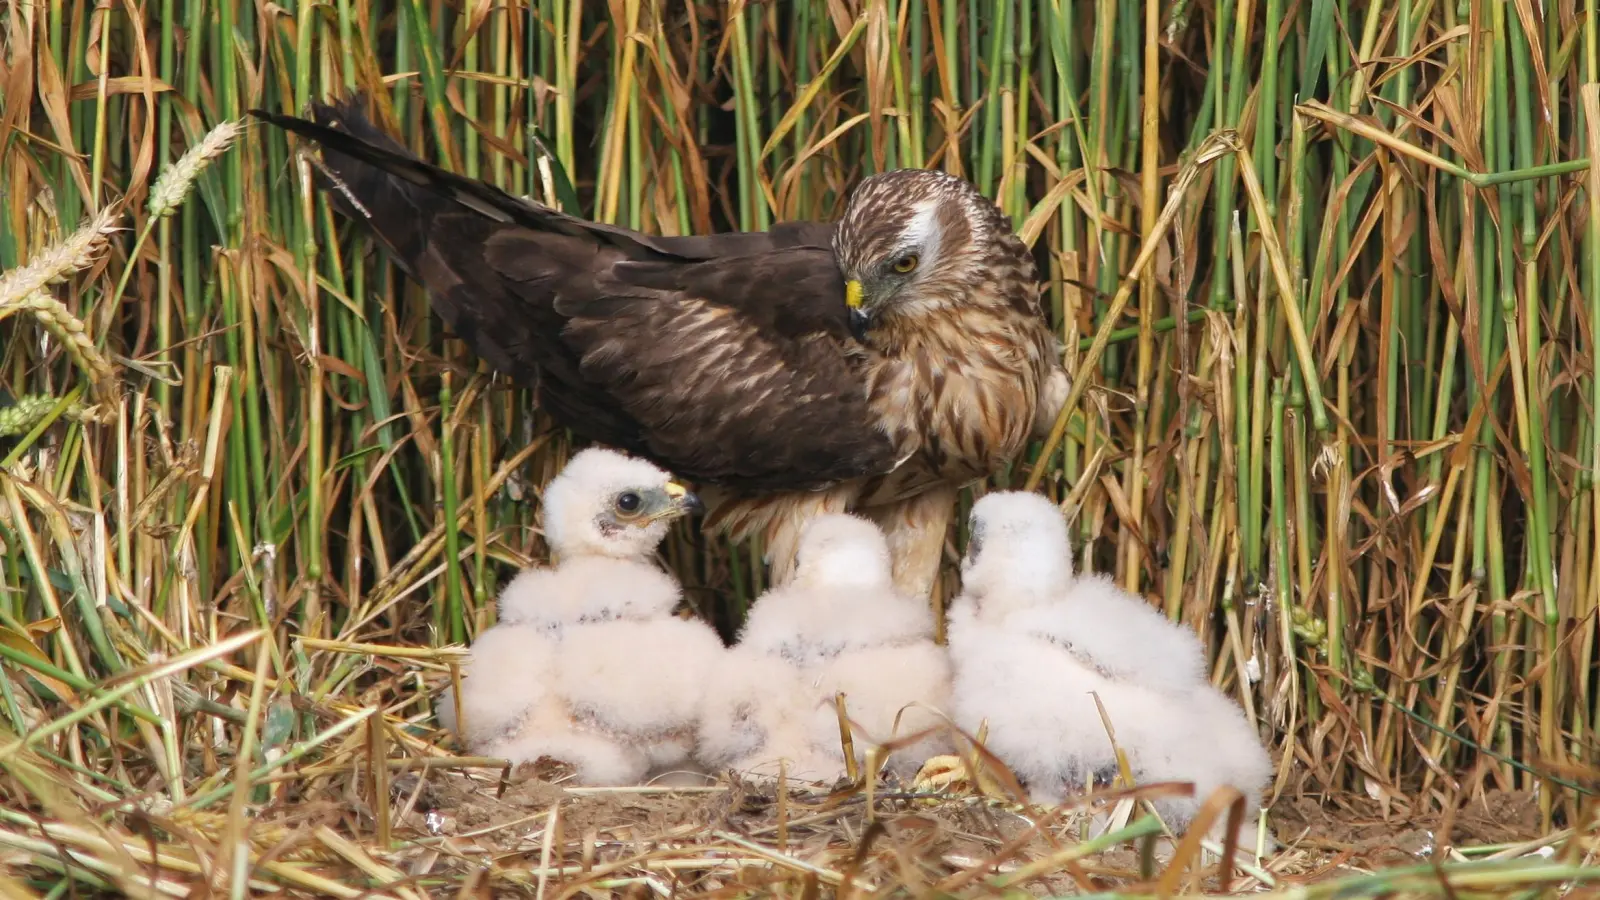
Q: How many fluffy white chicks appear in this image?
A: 3